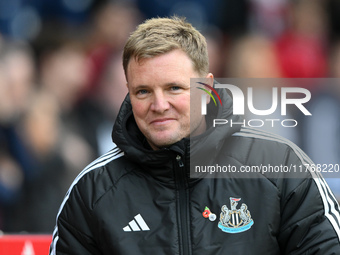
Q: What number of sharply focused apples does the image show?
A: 0